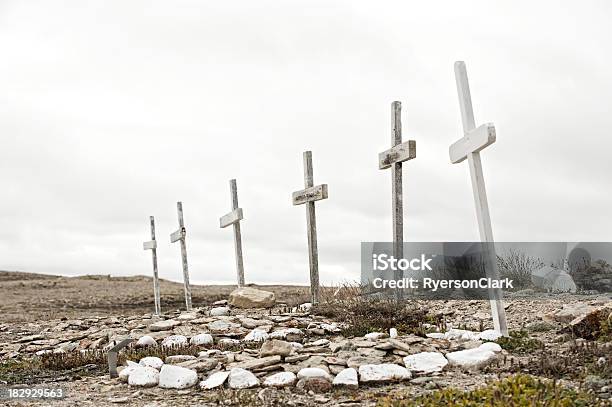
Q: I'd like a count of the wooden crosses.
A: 6